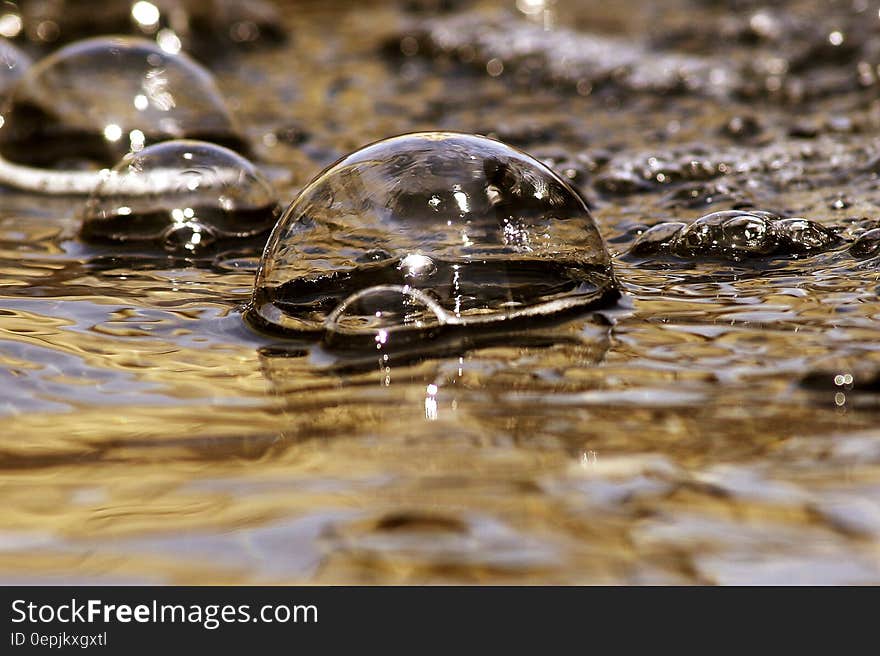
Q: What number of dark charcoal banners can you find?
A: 1